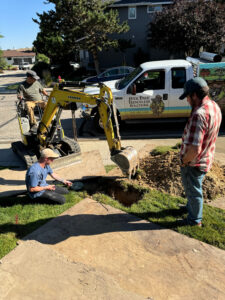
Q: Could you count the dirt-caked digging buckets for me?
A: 1